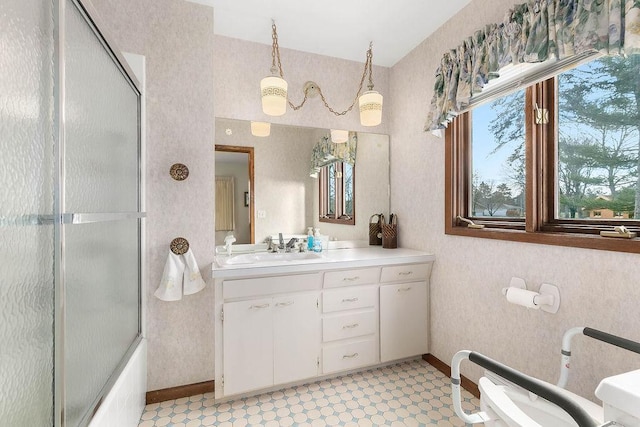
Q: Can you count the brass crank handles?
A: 2